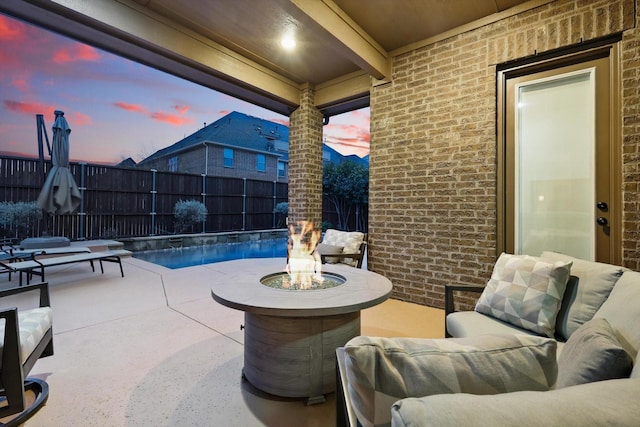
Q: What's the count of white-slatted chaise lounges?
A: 2